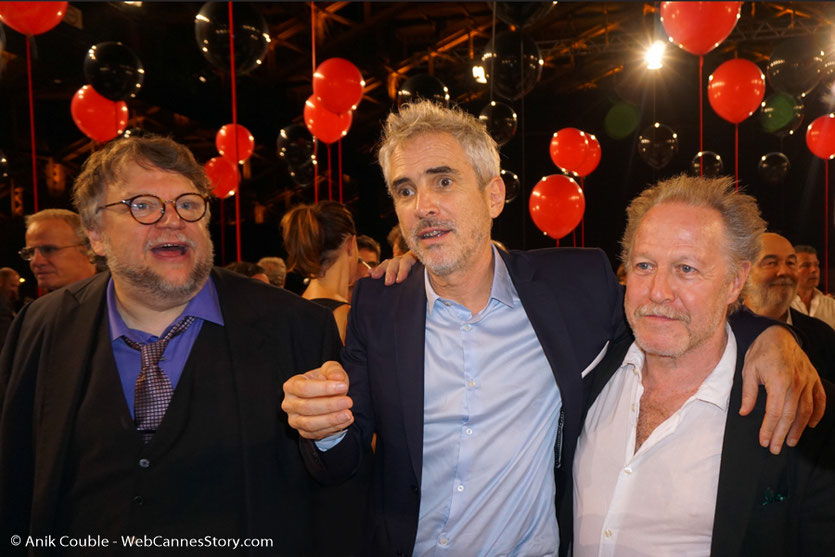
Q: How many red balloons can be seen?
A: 12